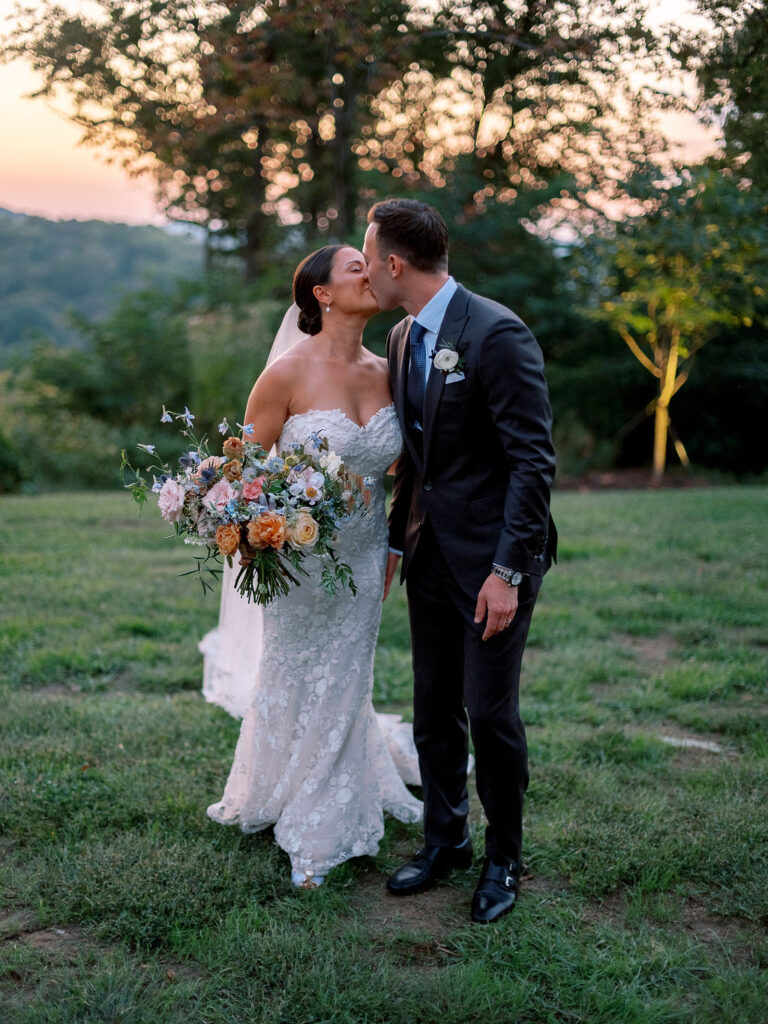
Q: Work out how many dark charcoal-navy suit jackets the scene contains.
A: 1